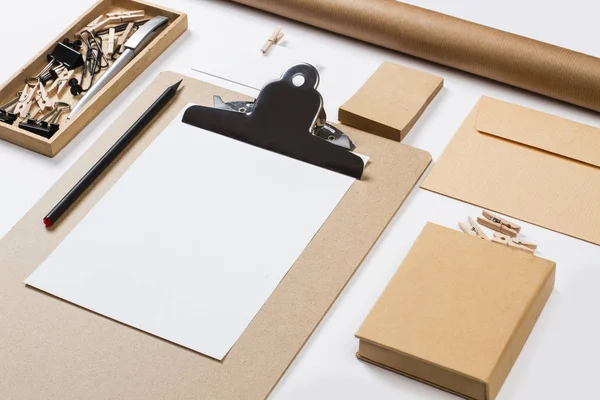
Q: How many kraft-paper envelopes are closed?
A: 1